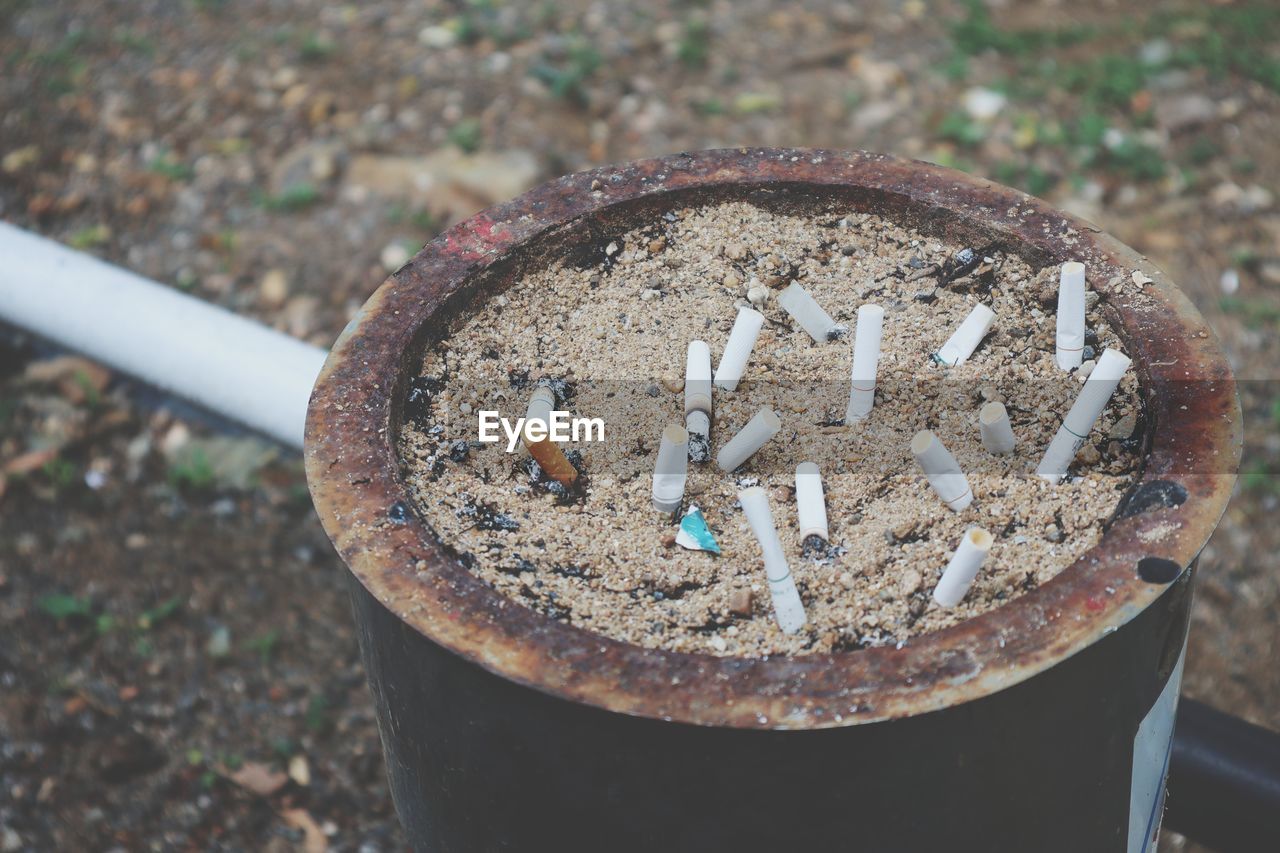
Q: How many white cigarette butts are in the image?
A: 14